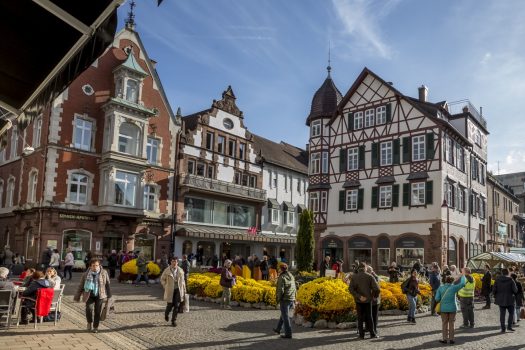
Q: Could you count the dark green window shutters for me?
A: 14